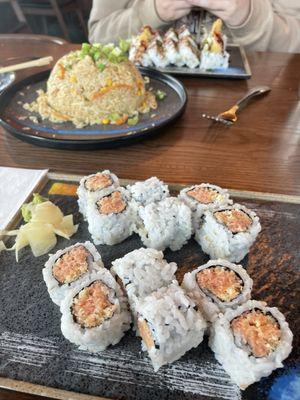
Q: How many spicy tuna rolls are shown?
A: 12